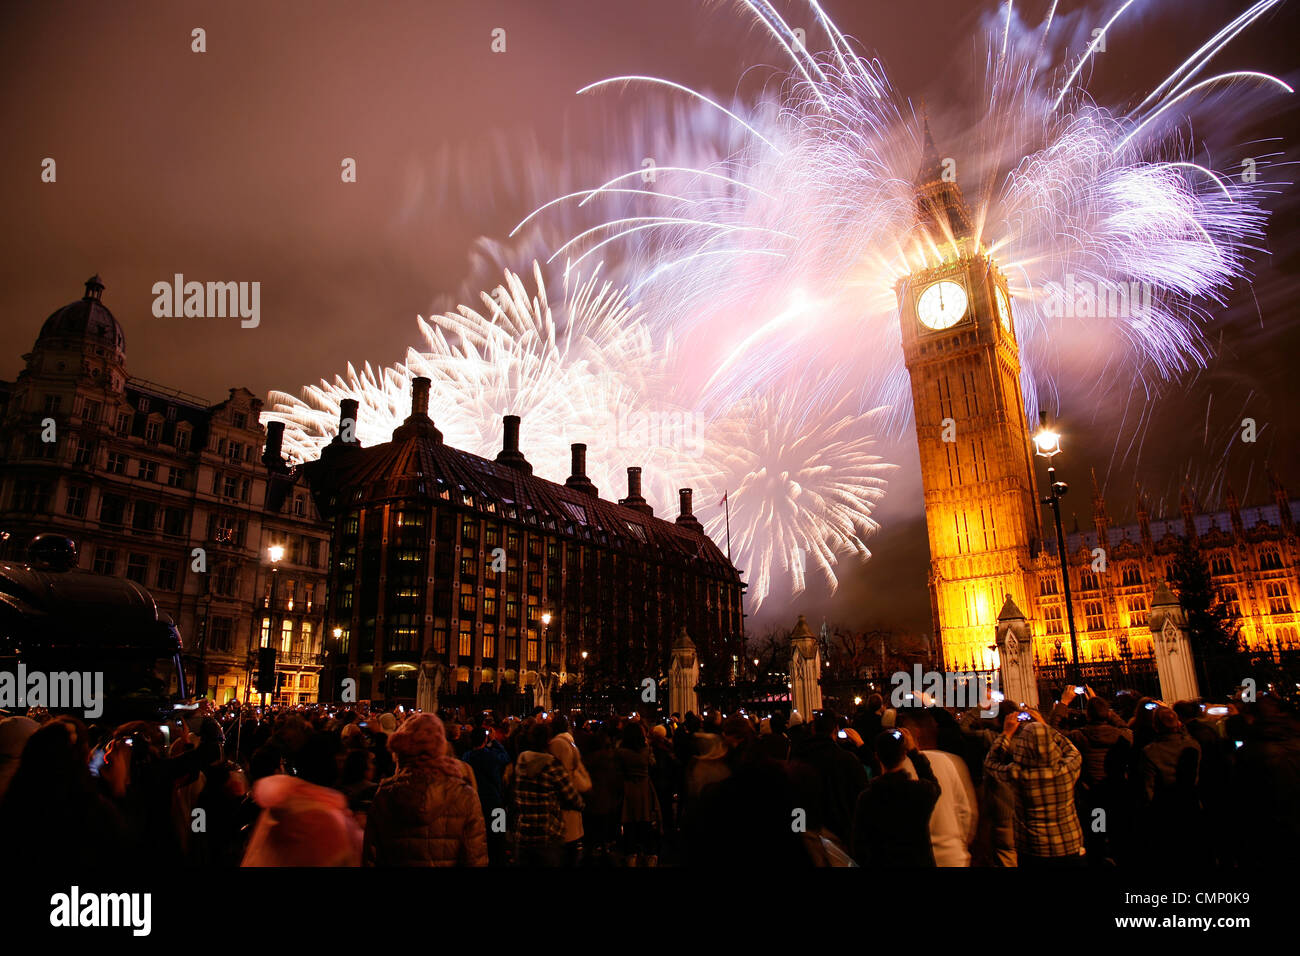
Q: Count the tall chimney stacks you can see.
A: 7